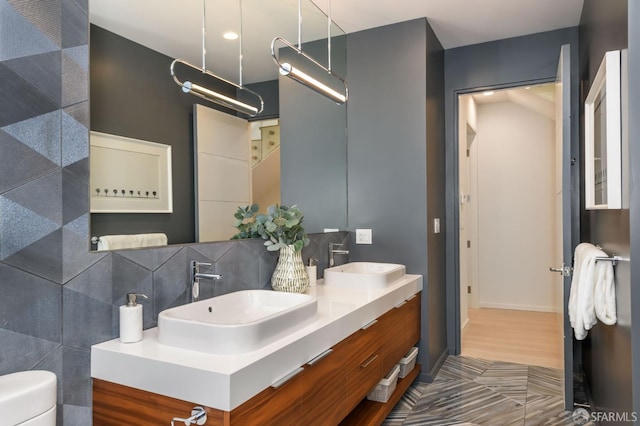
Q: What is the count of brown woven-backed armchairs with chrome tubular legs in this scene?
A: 0